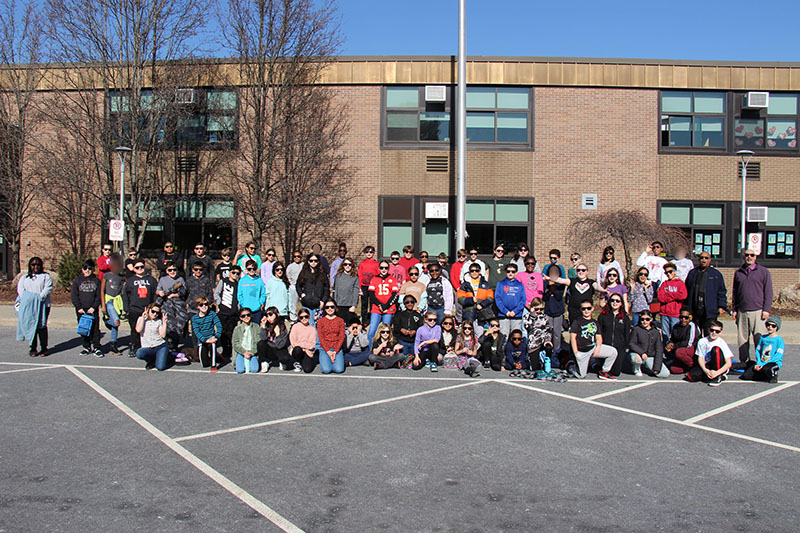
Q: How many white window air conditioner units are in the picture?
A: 5